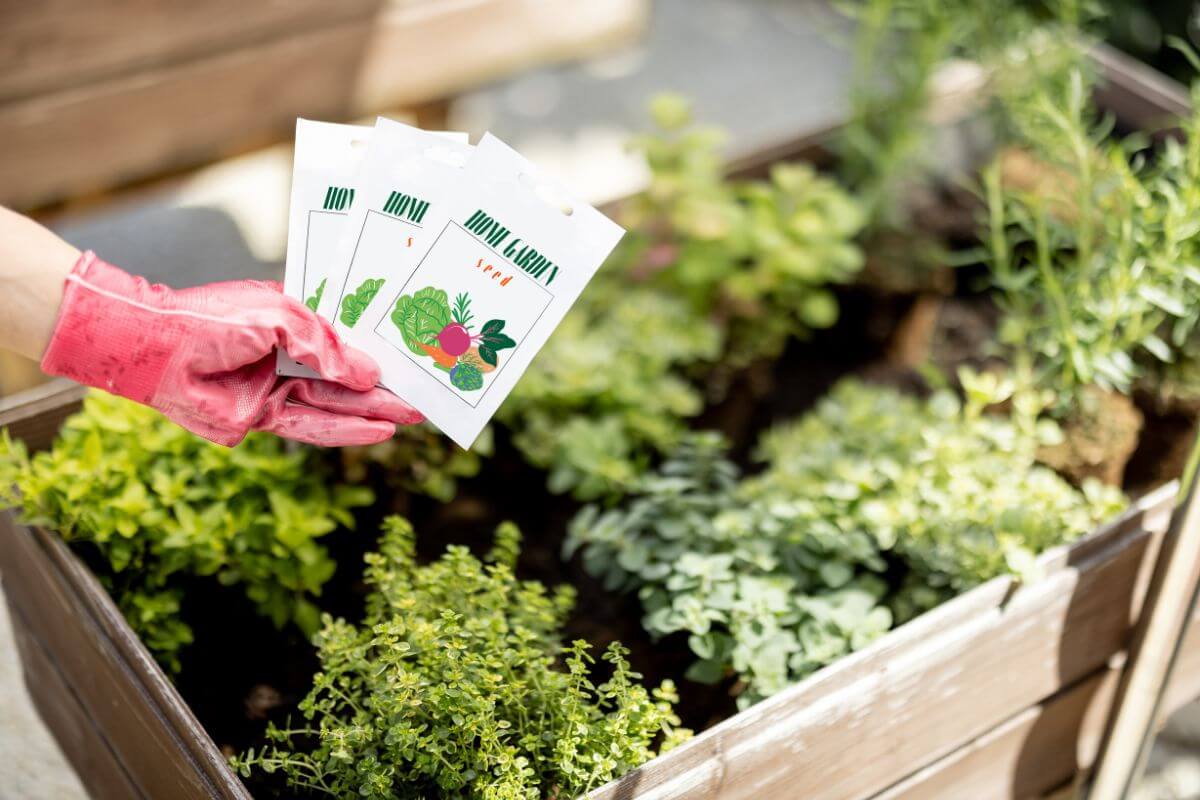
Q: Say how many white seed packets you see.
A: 3